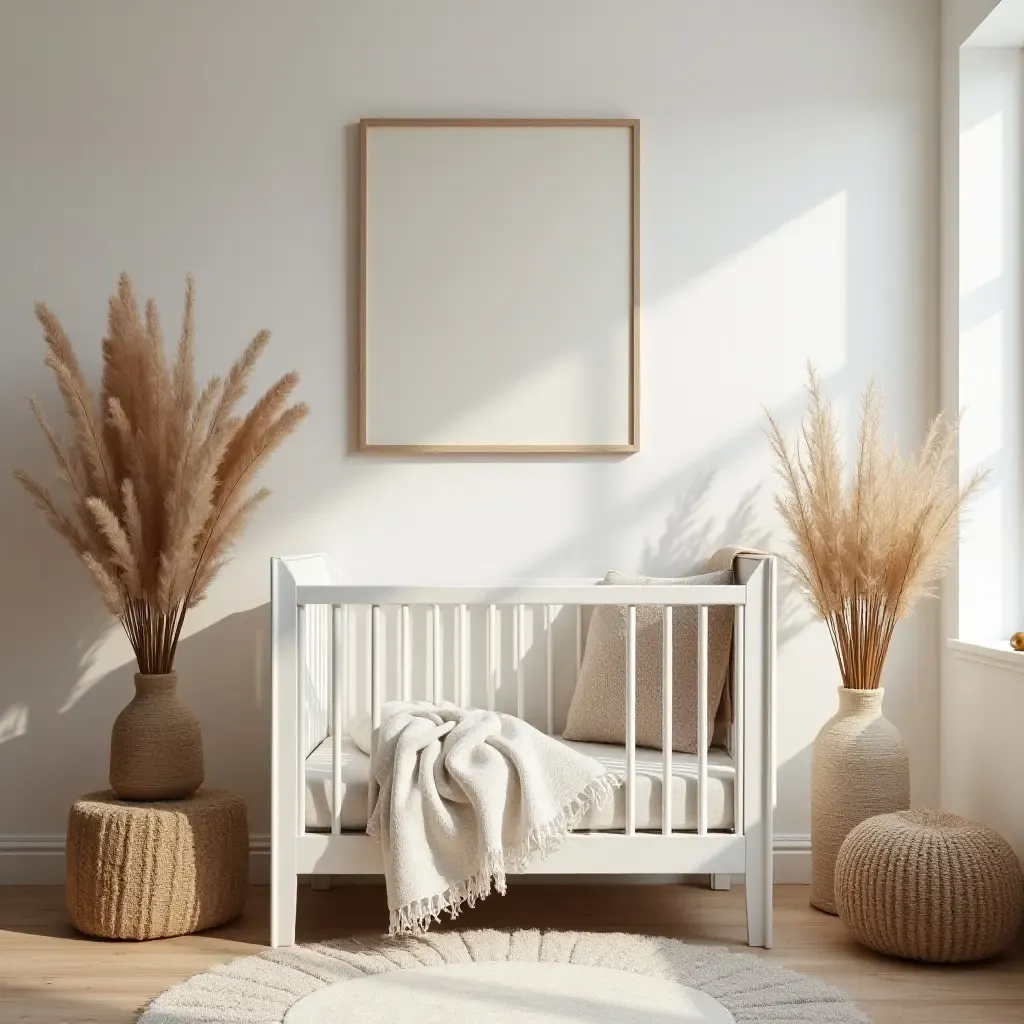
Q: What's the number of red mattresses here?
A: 0